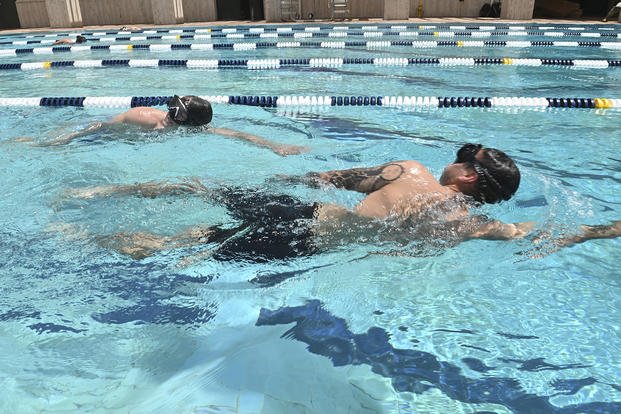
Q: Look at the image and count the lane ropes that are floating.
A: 5